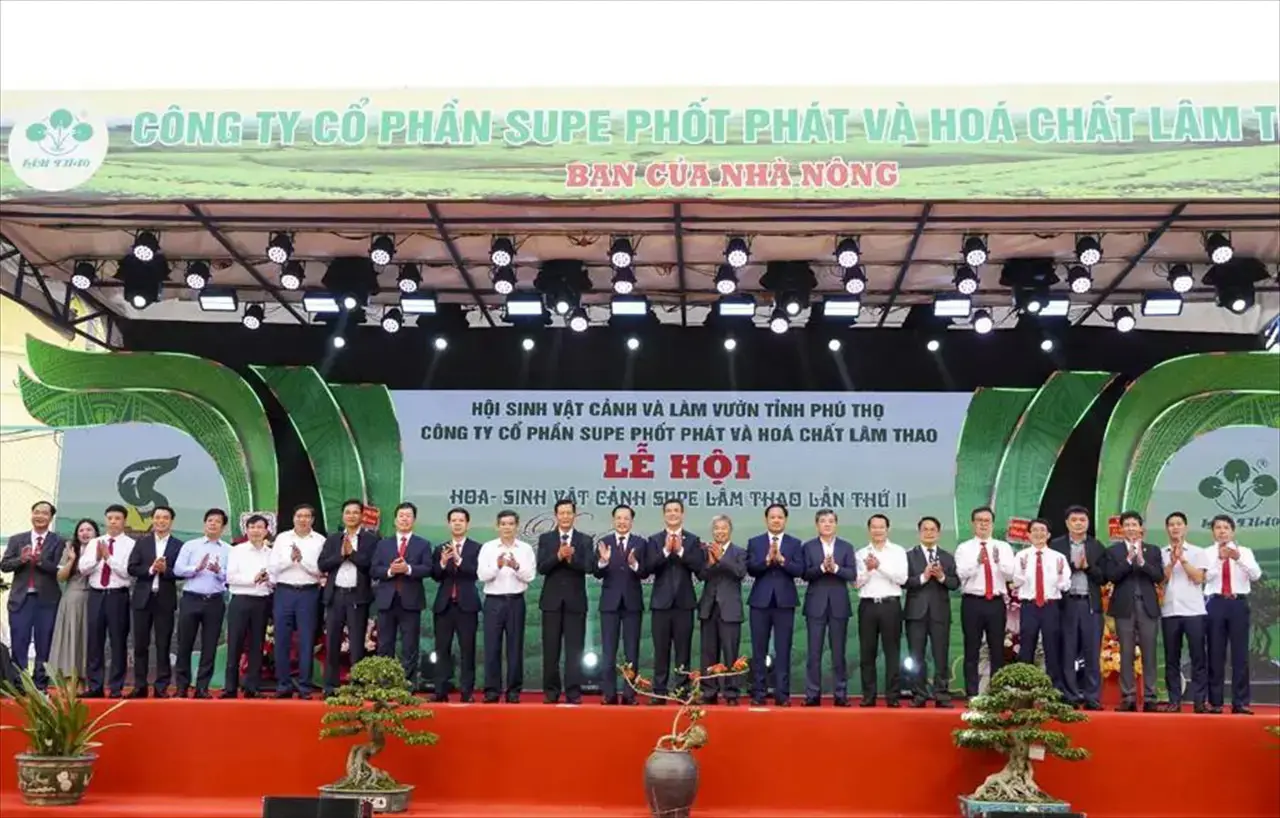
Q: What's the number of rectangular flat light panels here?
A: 10